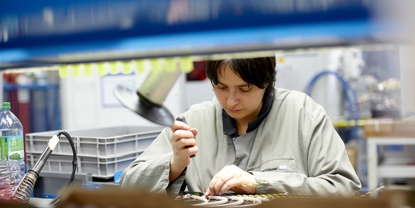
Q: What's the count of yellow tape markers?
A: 10